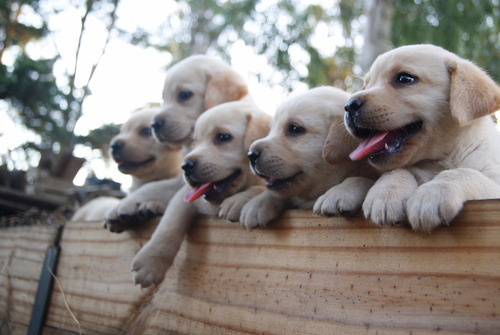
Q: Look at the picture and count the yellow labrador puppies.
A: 5